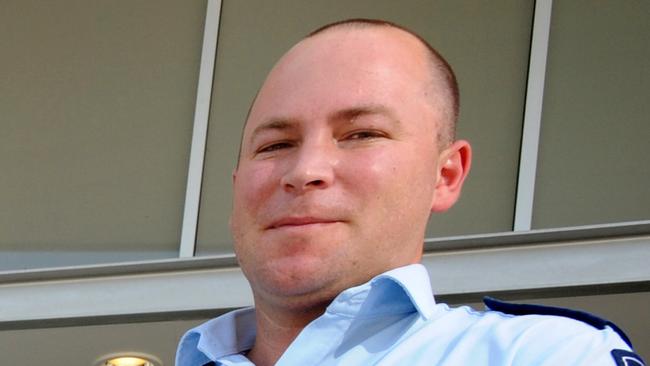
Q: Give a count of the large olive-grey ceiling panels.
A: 3